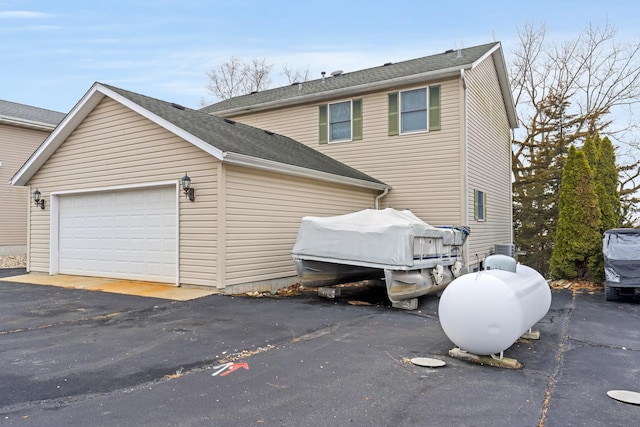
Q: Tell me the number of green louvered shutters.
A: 6